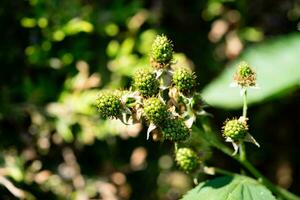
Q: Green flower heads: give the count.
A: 9